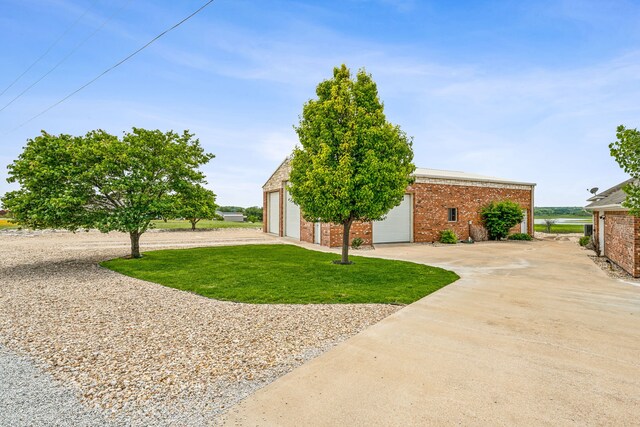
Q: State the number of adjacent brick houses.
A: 2